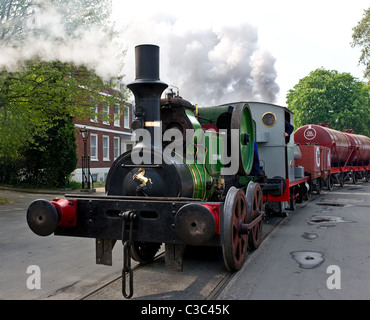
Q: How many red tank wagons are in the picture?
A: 2